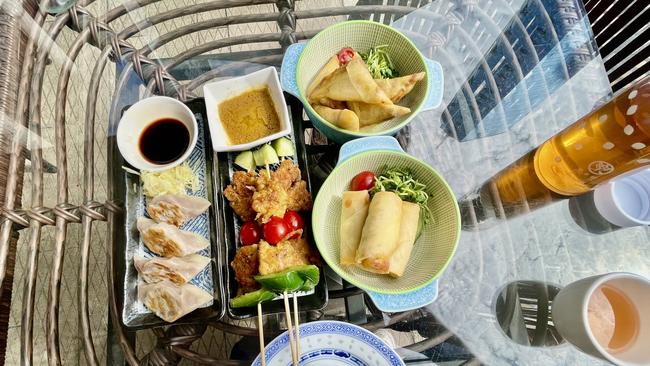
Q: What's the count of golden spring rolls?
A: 3